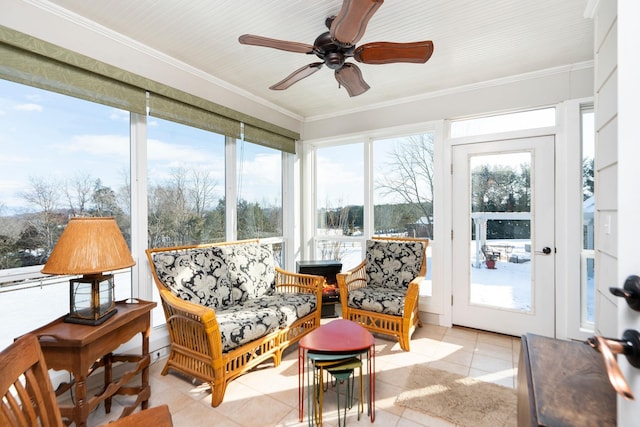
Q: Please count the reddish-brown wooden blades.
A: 5